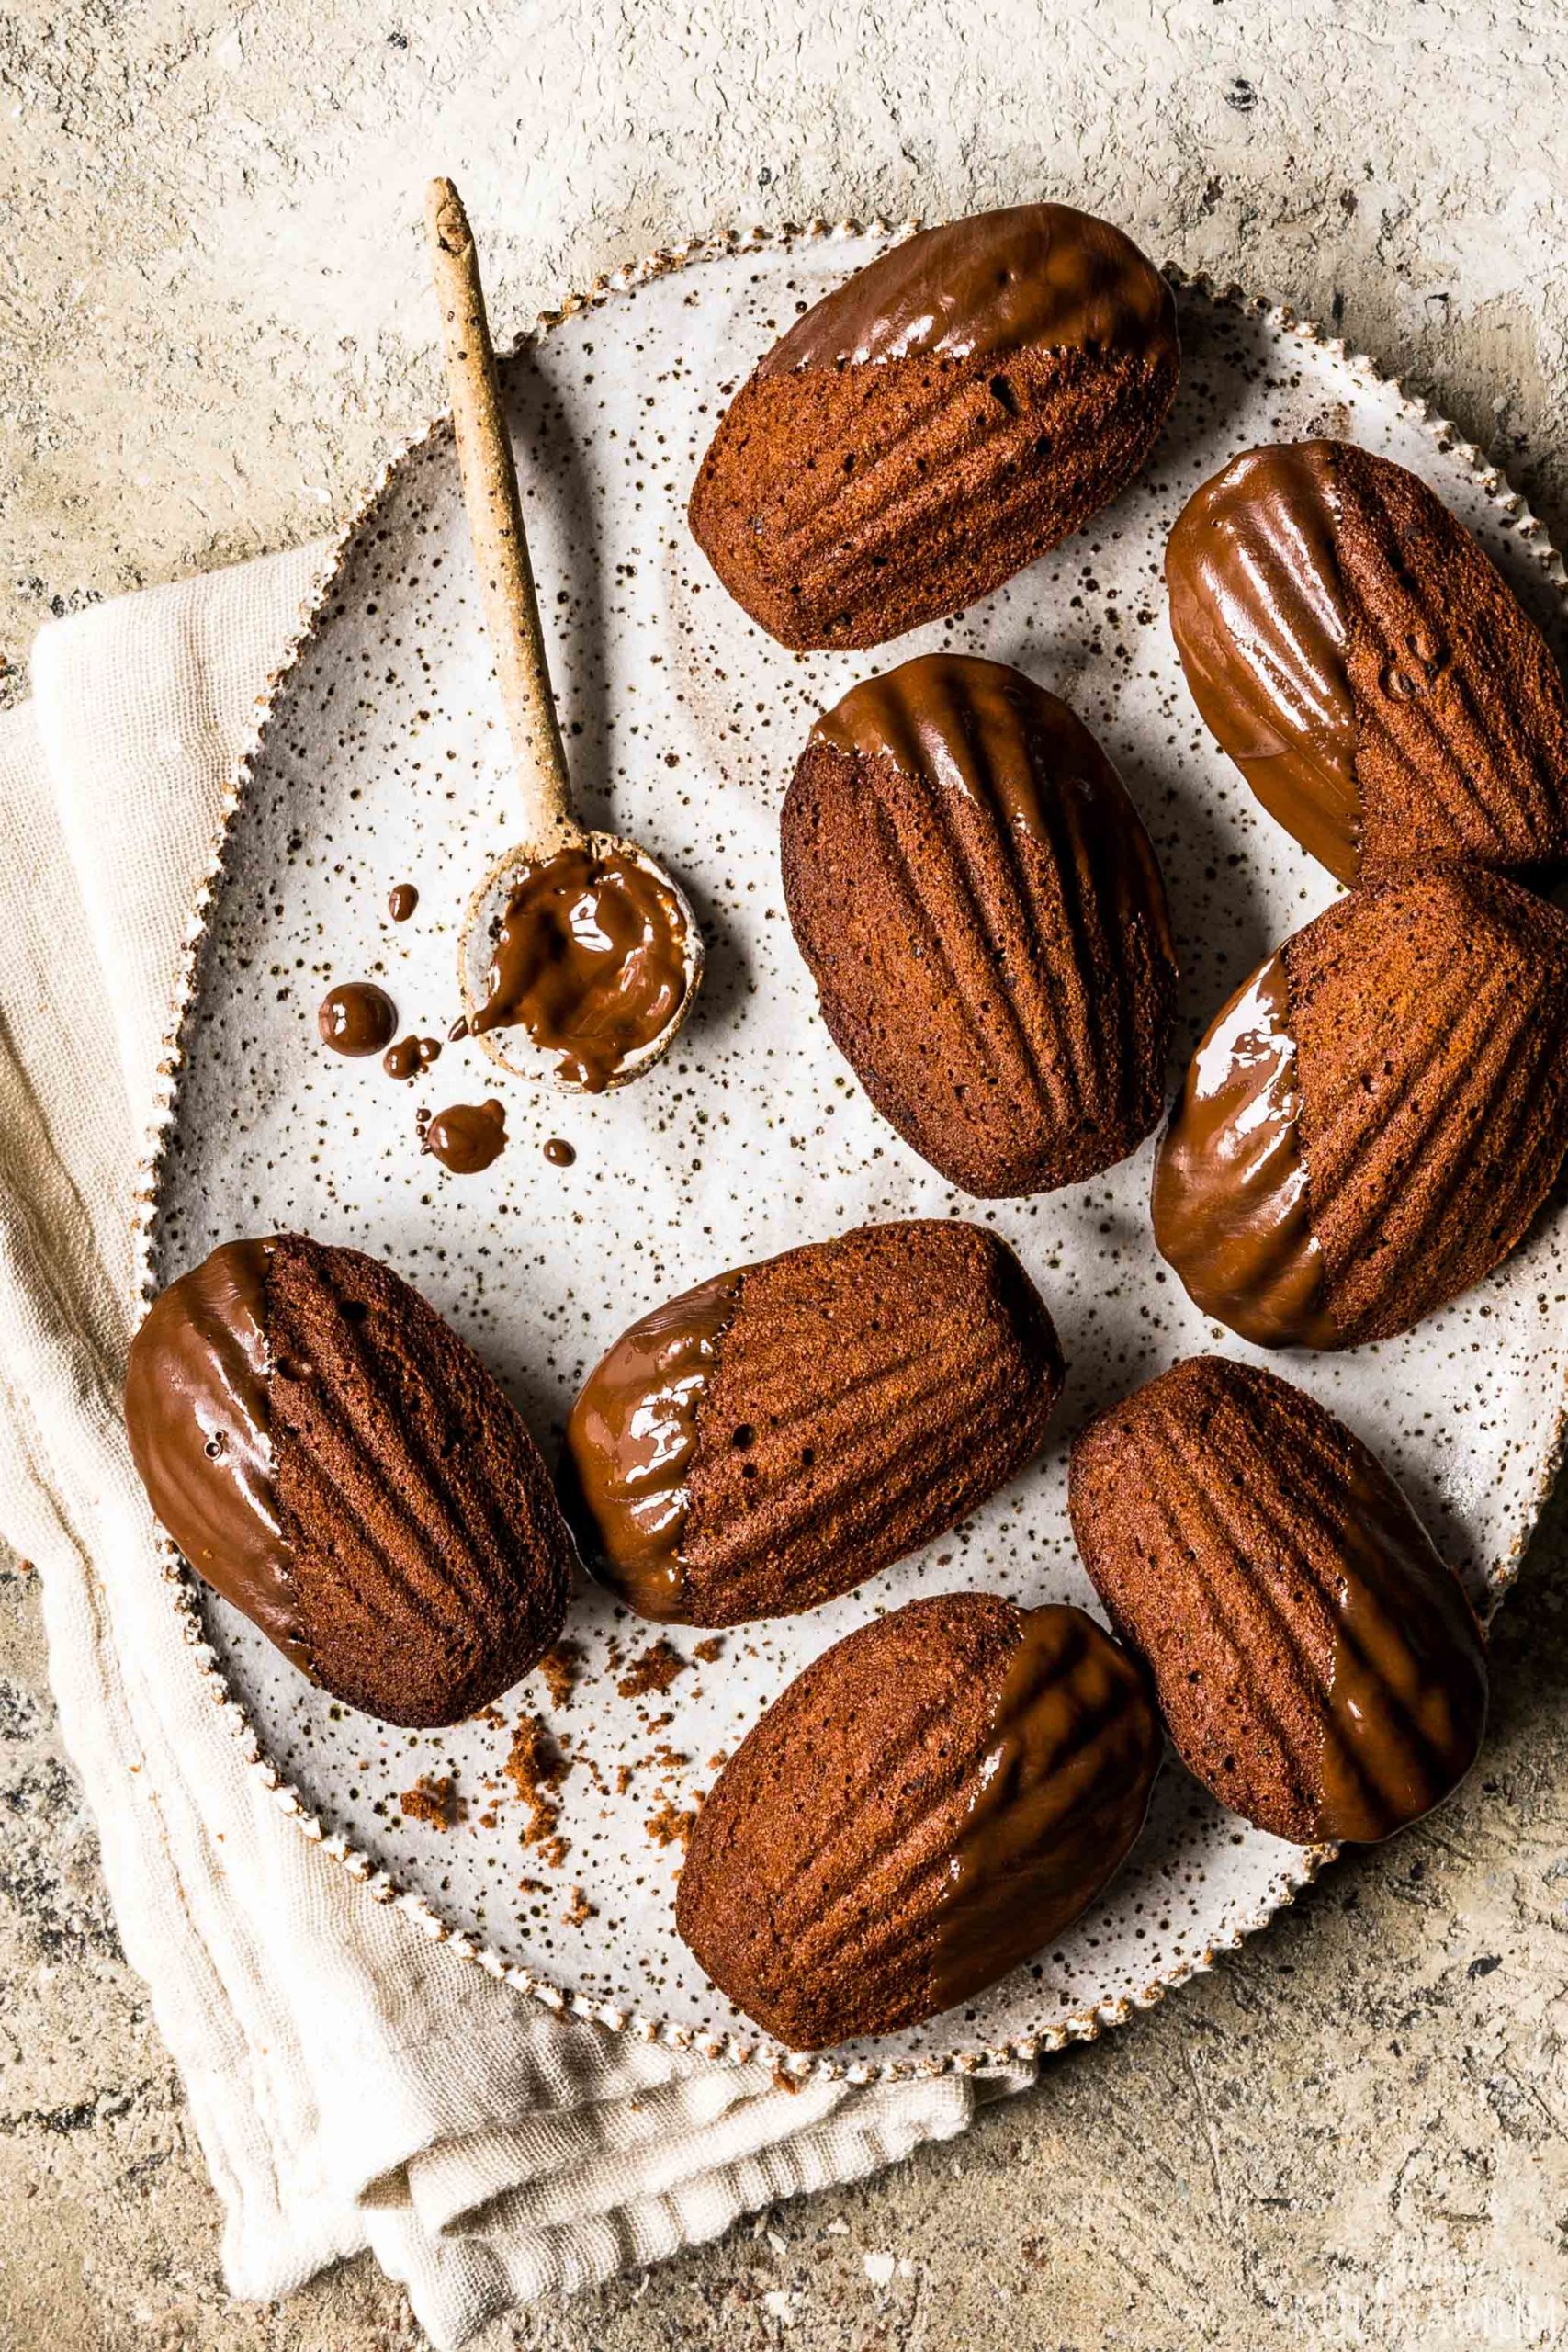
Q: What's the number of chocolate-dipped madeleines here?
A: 8